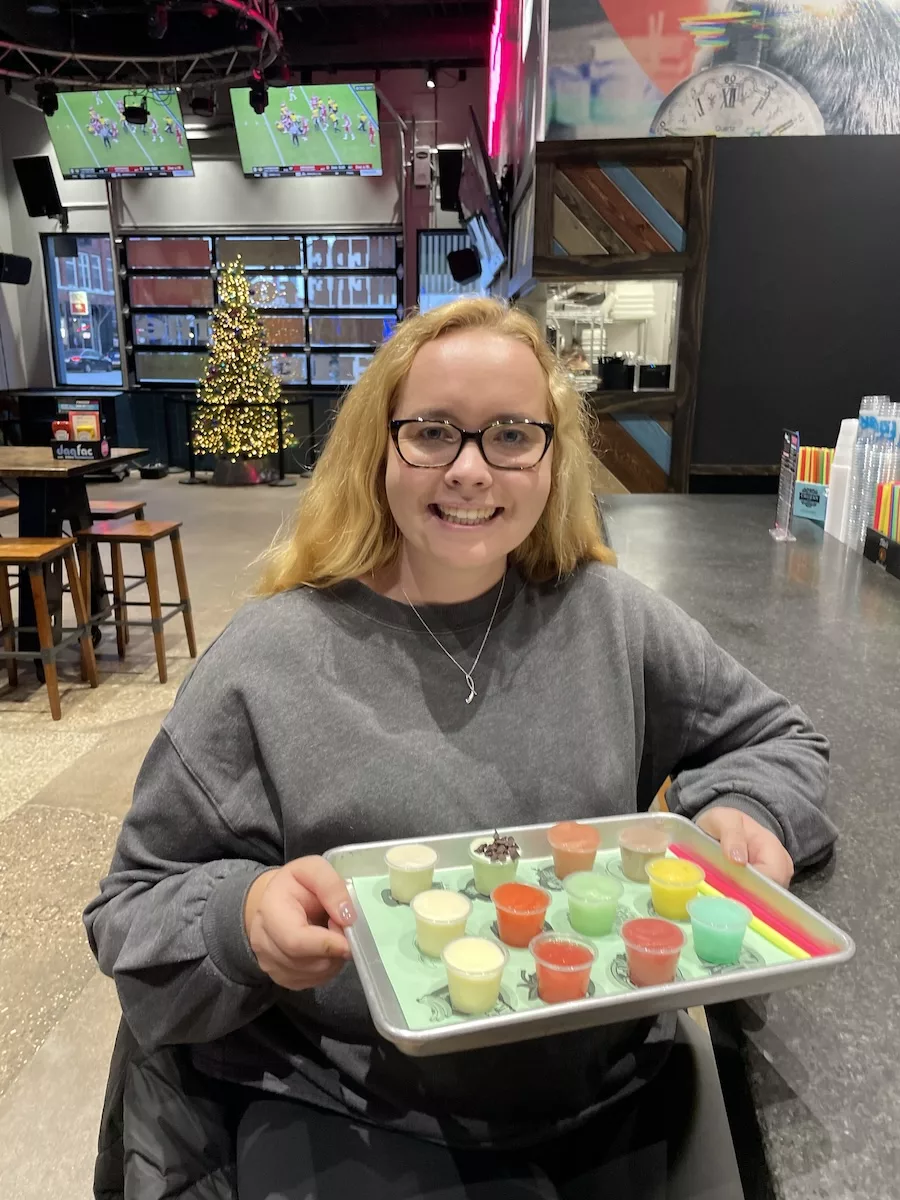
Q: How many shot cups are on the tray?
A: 12